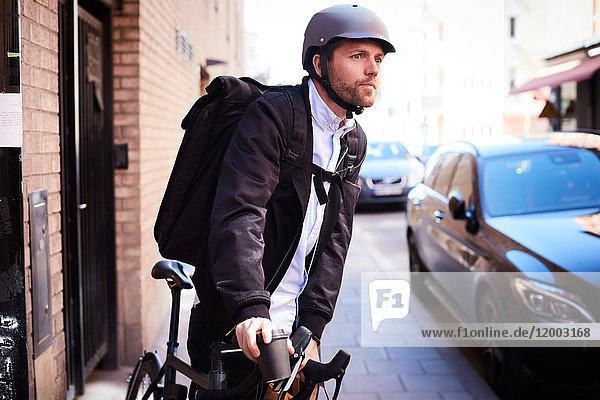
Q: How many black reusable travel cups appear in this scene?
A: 1